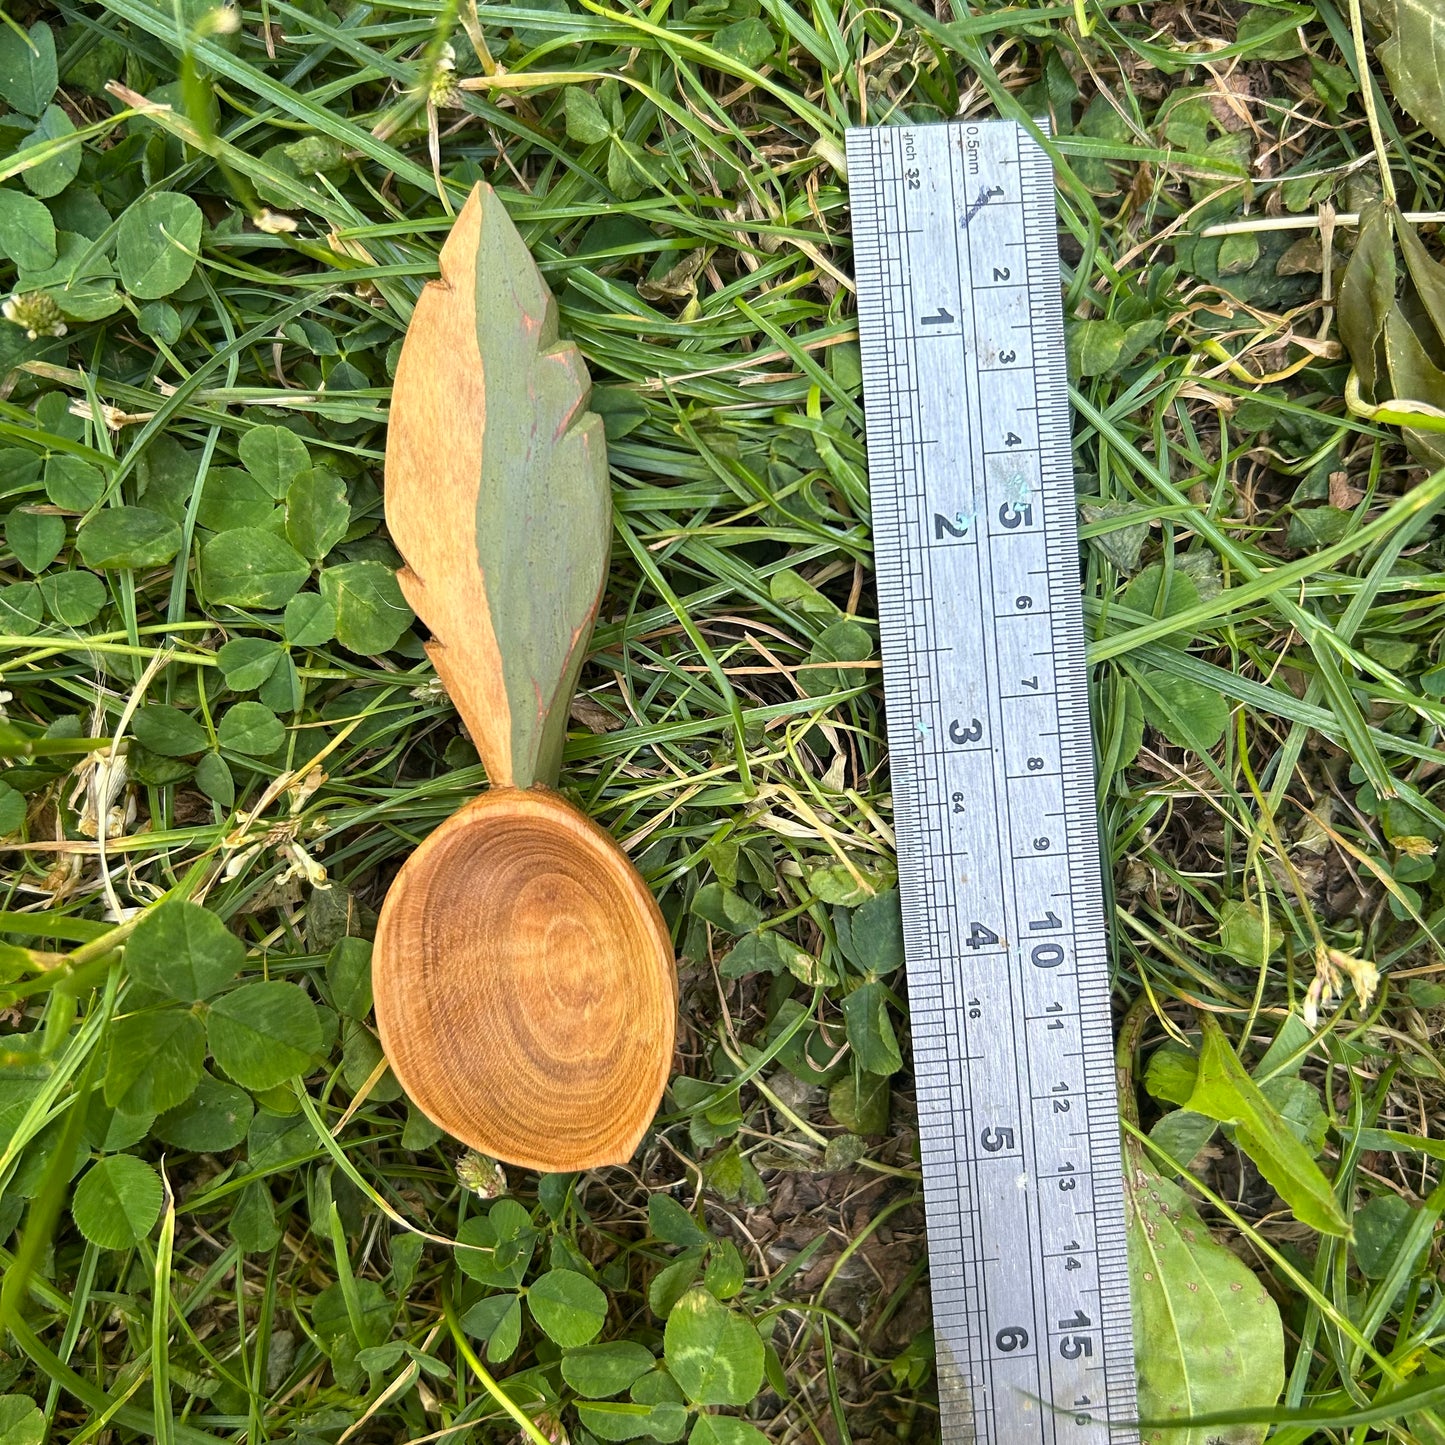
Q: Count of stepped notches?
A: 5